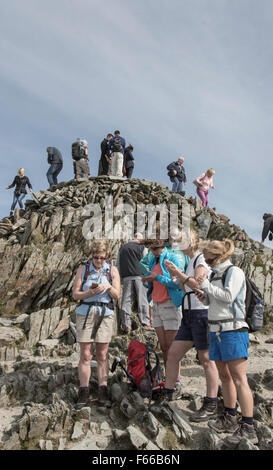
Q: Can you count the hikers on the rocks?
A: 14